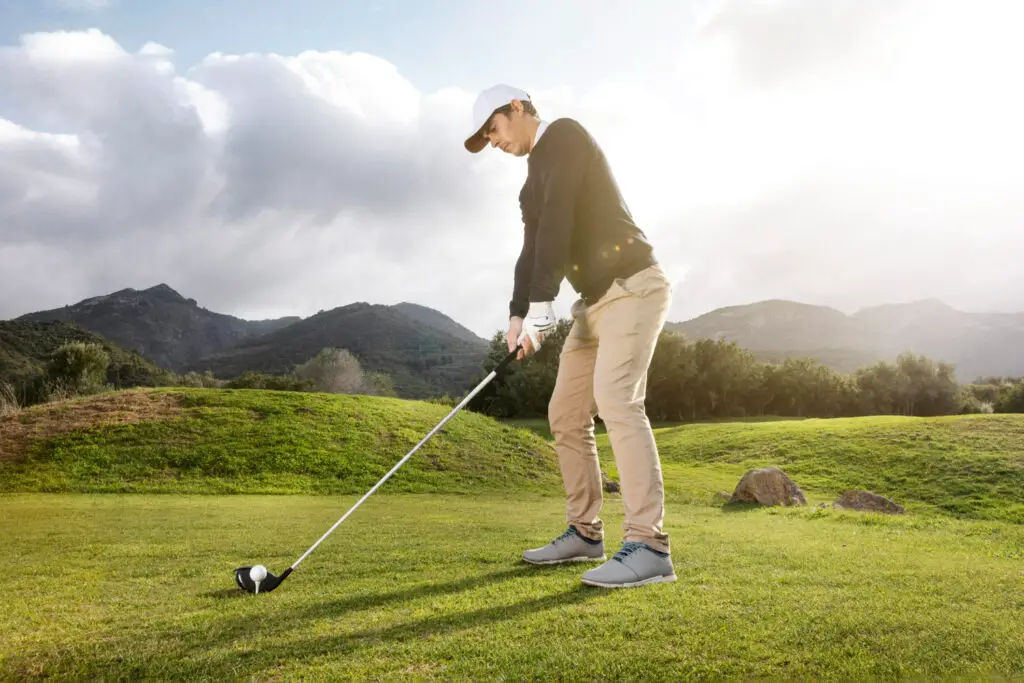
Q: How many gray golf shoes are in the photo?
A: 2